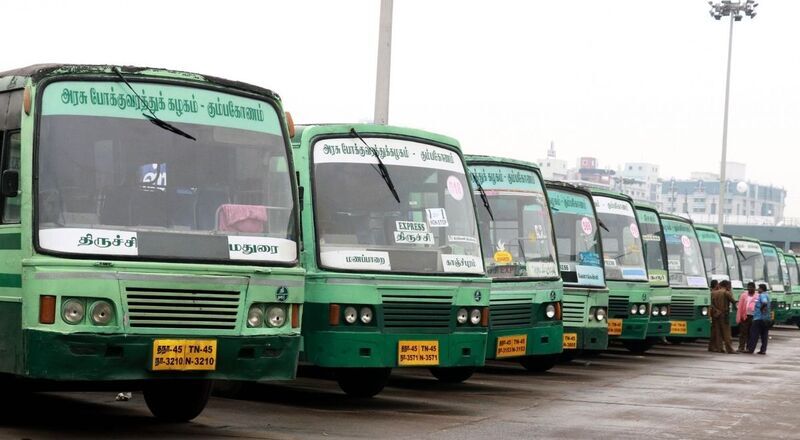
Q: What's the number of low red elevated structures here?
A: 0